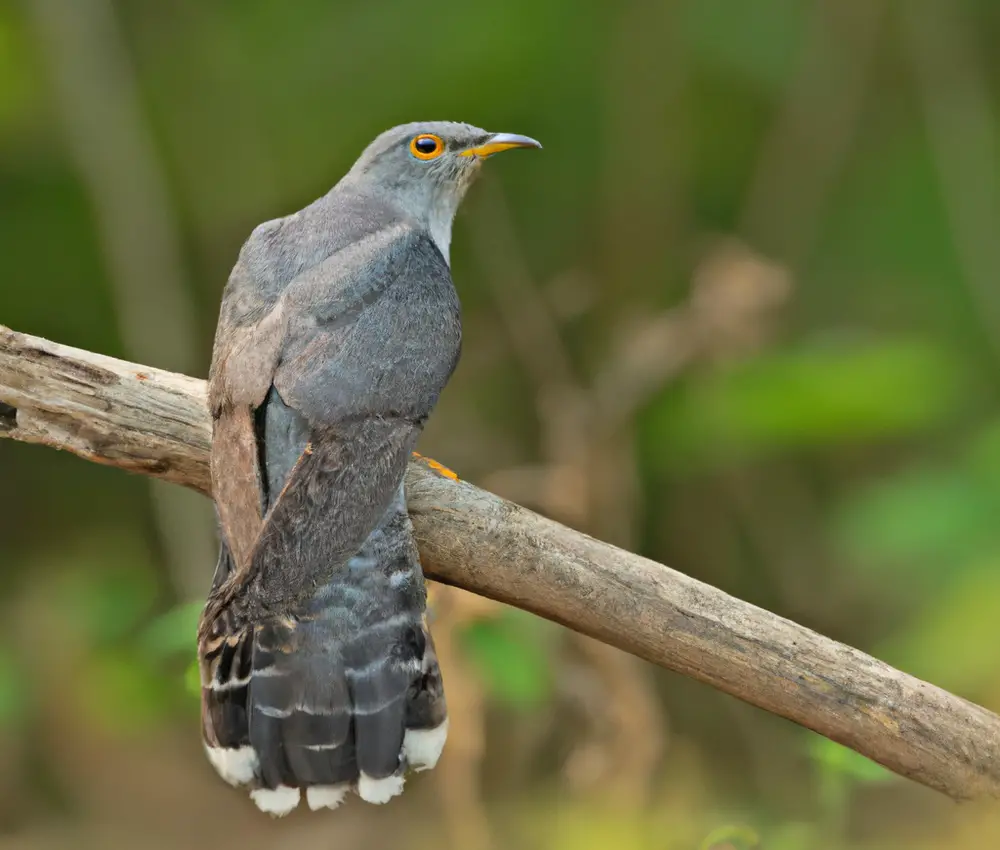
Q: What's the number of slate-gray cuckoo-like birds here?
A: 1